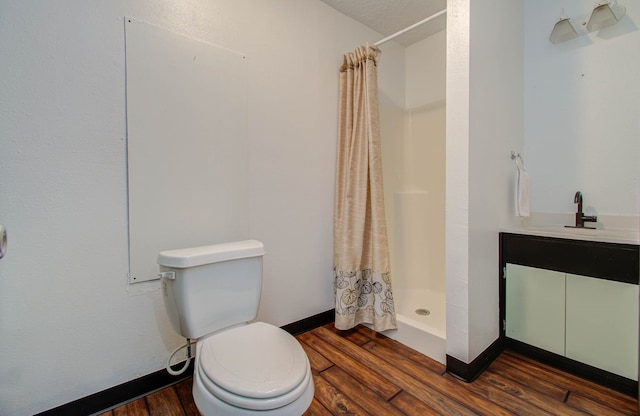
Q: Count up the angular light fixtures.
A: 2